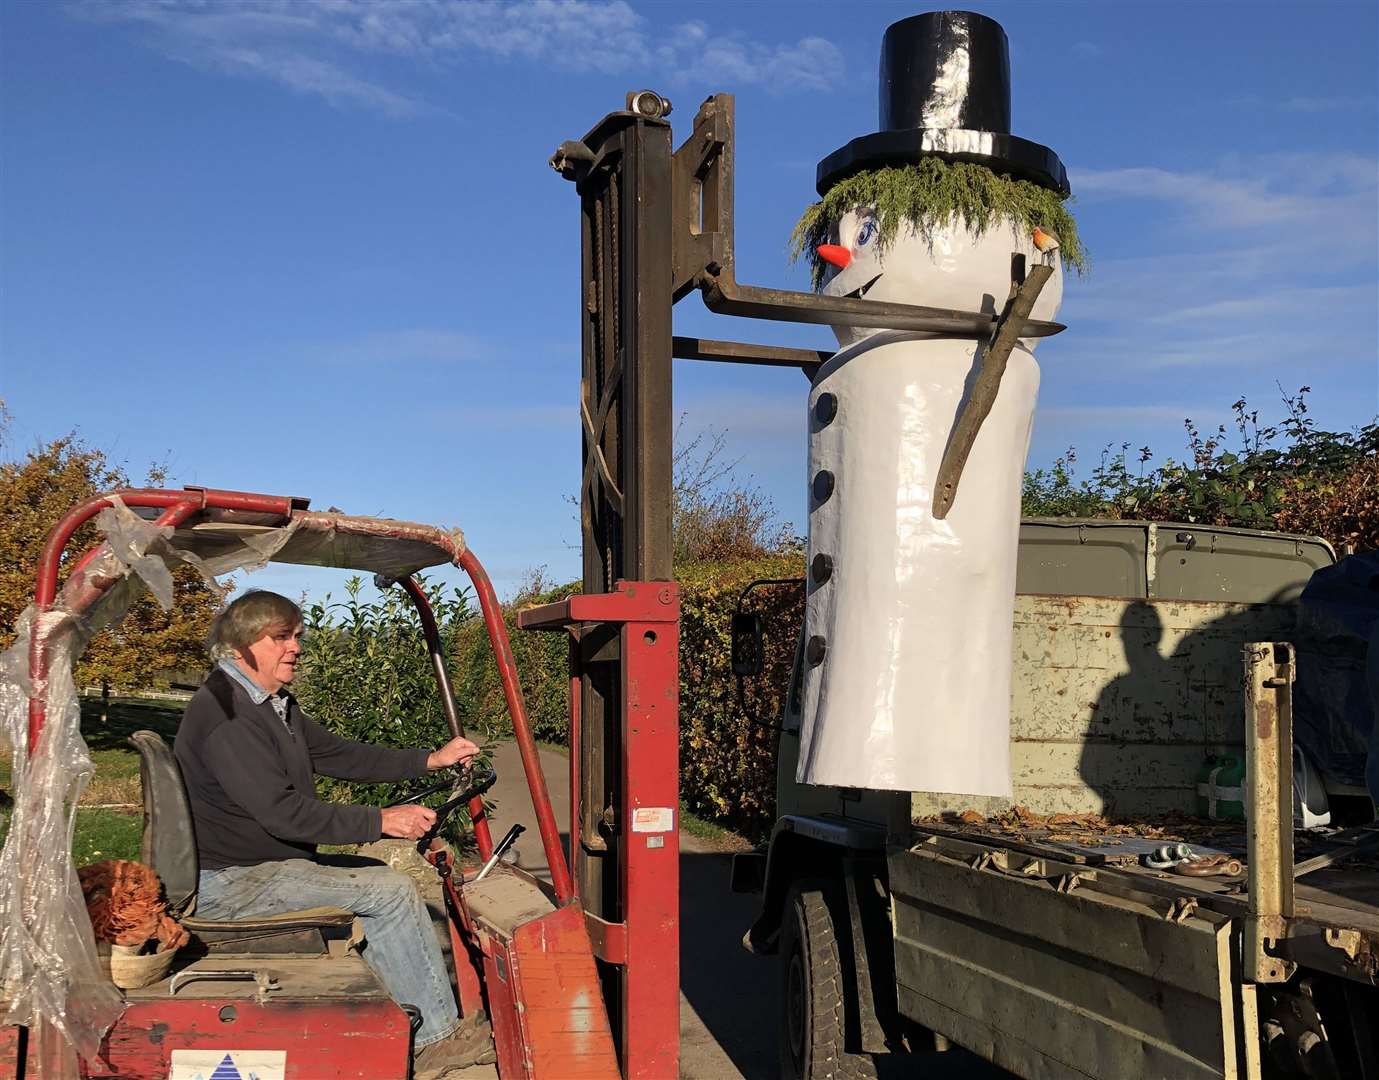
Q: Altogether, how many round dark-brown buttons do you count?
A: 4